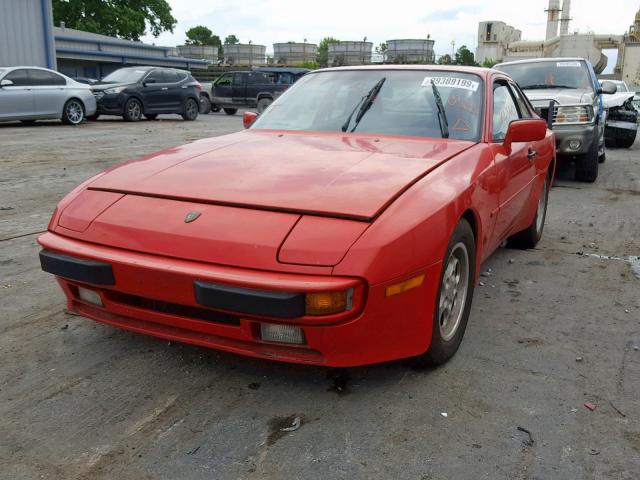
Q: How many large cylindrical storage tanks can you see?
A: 5